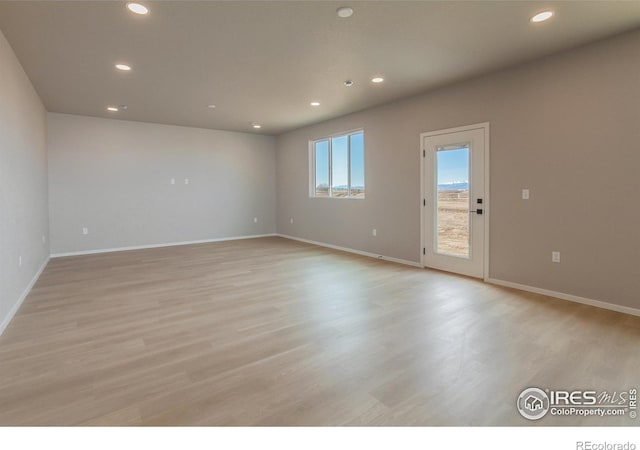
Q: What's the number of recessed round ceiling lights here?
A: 7